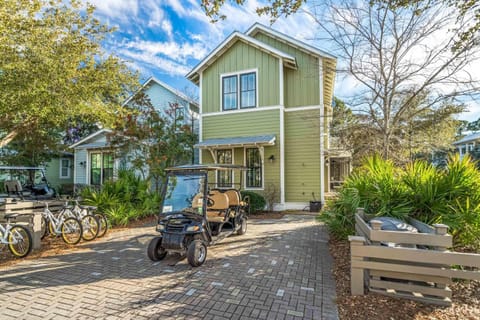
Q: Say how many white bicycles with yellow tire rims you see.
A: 4